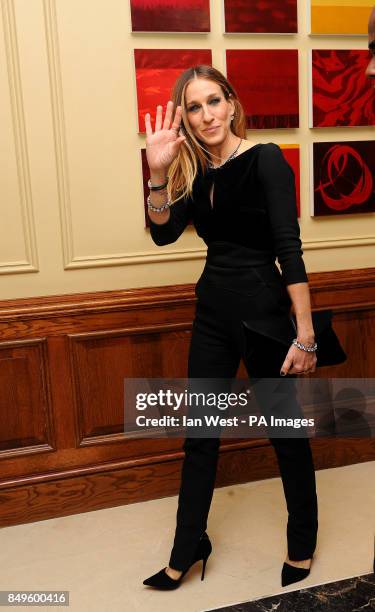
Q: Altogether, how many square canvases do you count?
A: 9